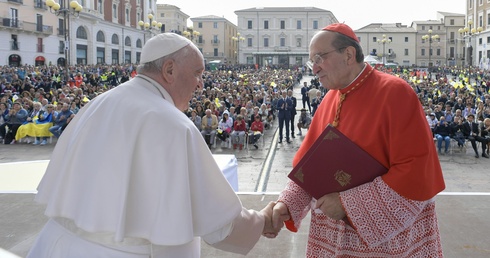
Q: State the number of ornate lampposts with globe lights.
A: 7